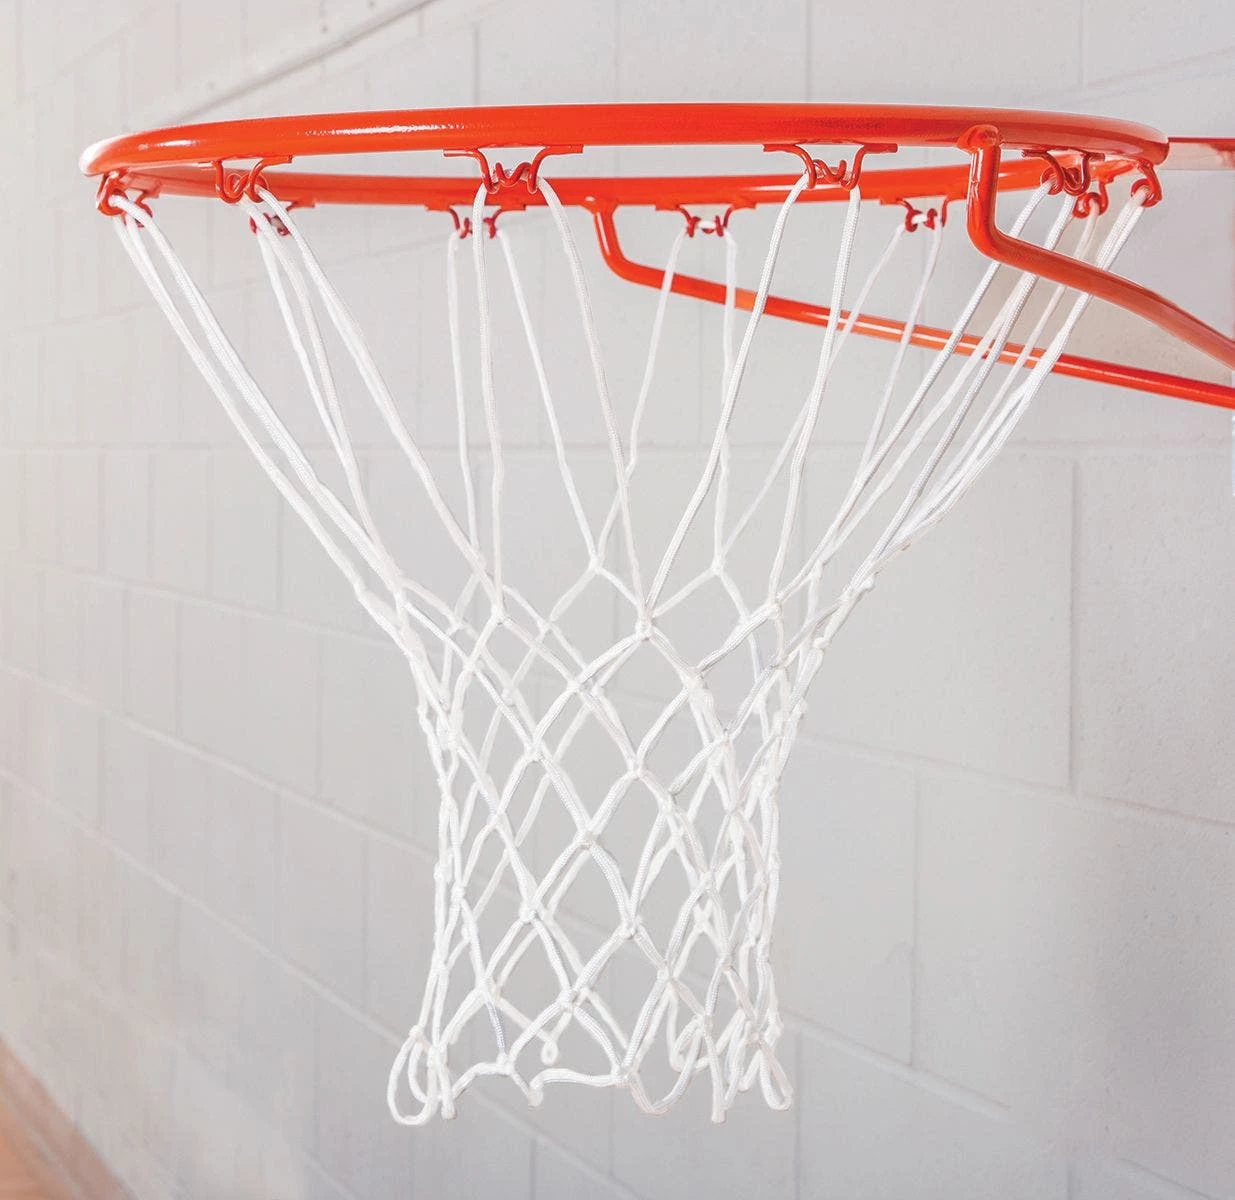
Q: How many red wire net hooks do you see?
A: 12